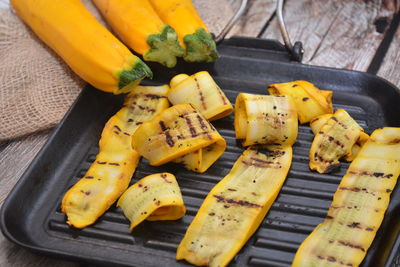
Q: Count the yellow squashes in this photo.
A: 3